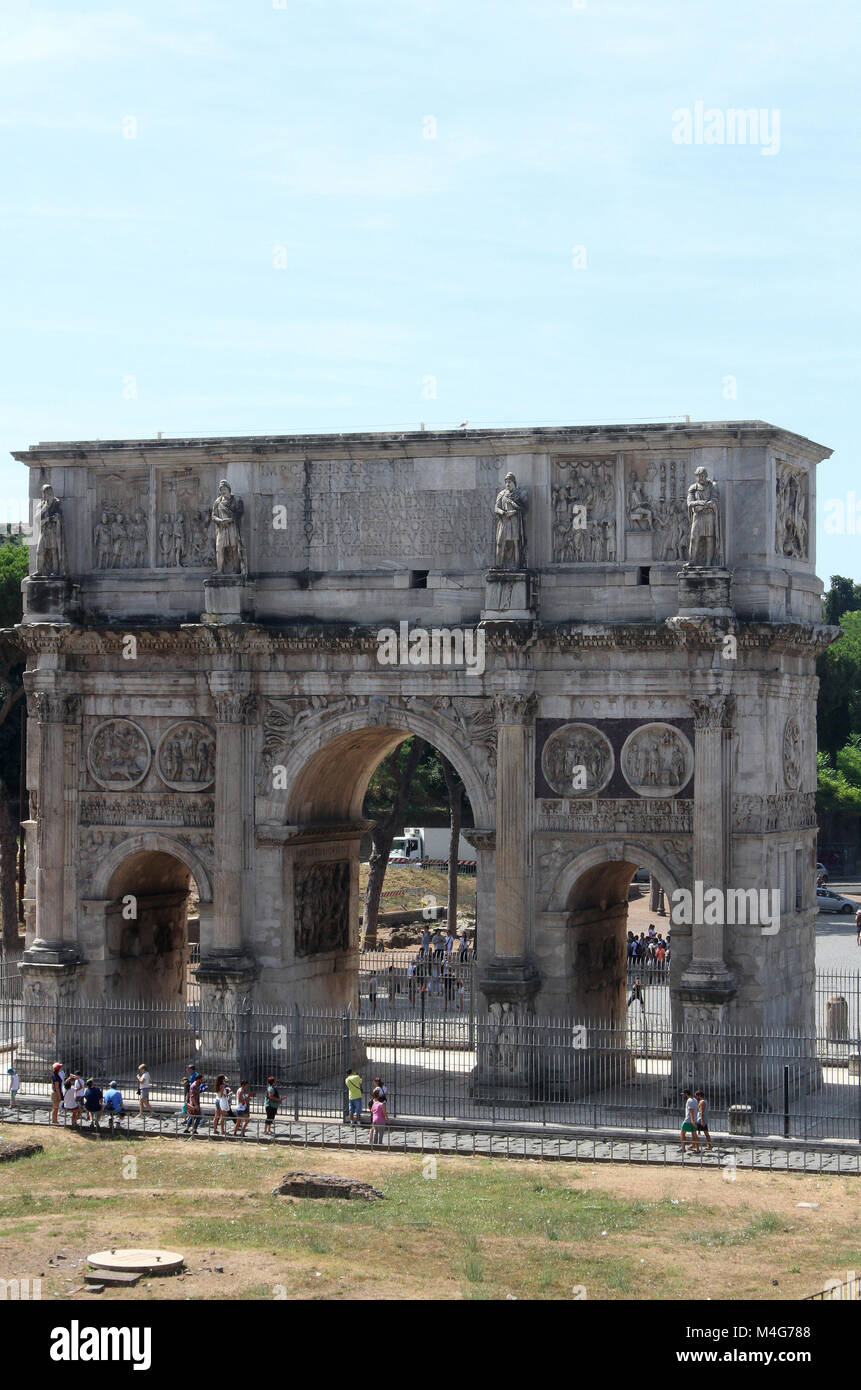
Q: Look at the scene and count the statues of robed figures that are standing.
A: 4